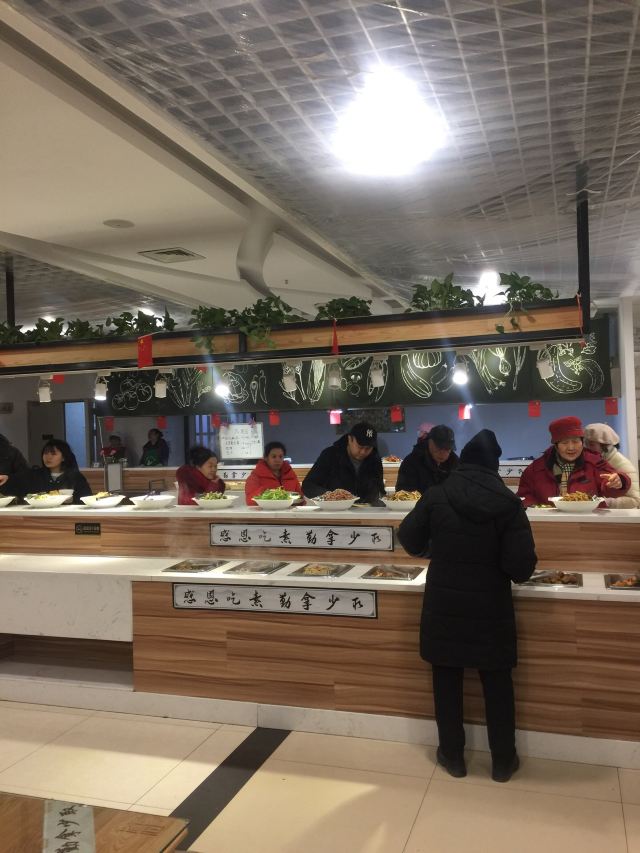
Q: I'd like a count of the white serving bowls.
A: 9